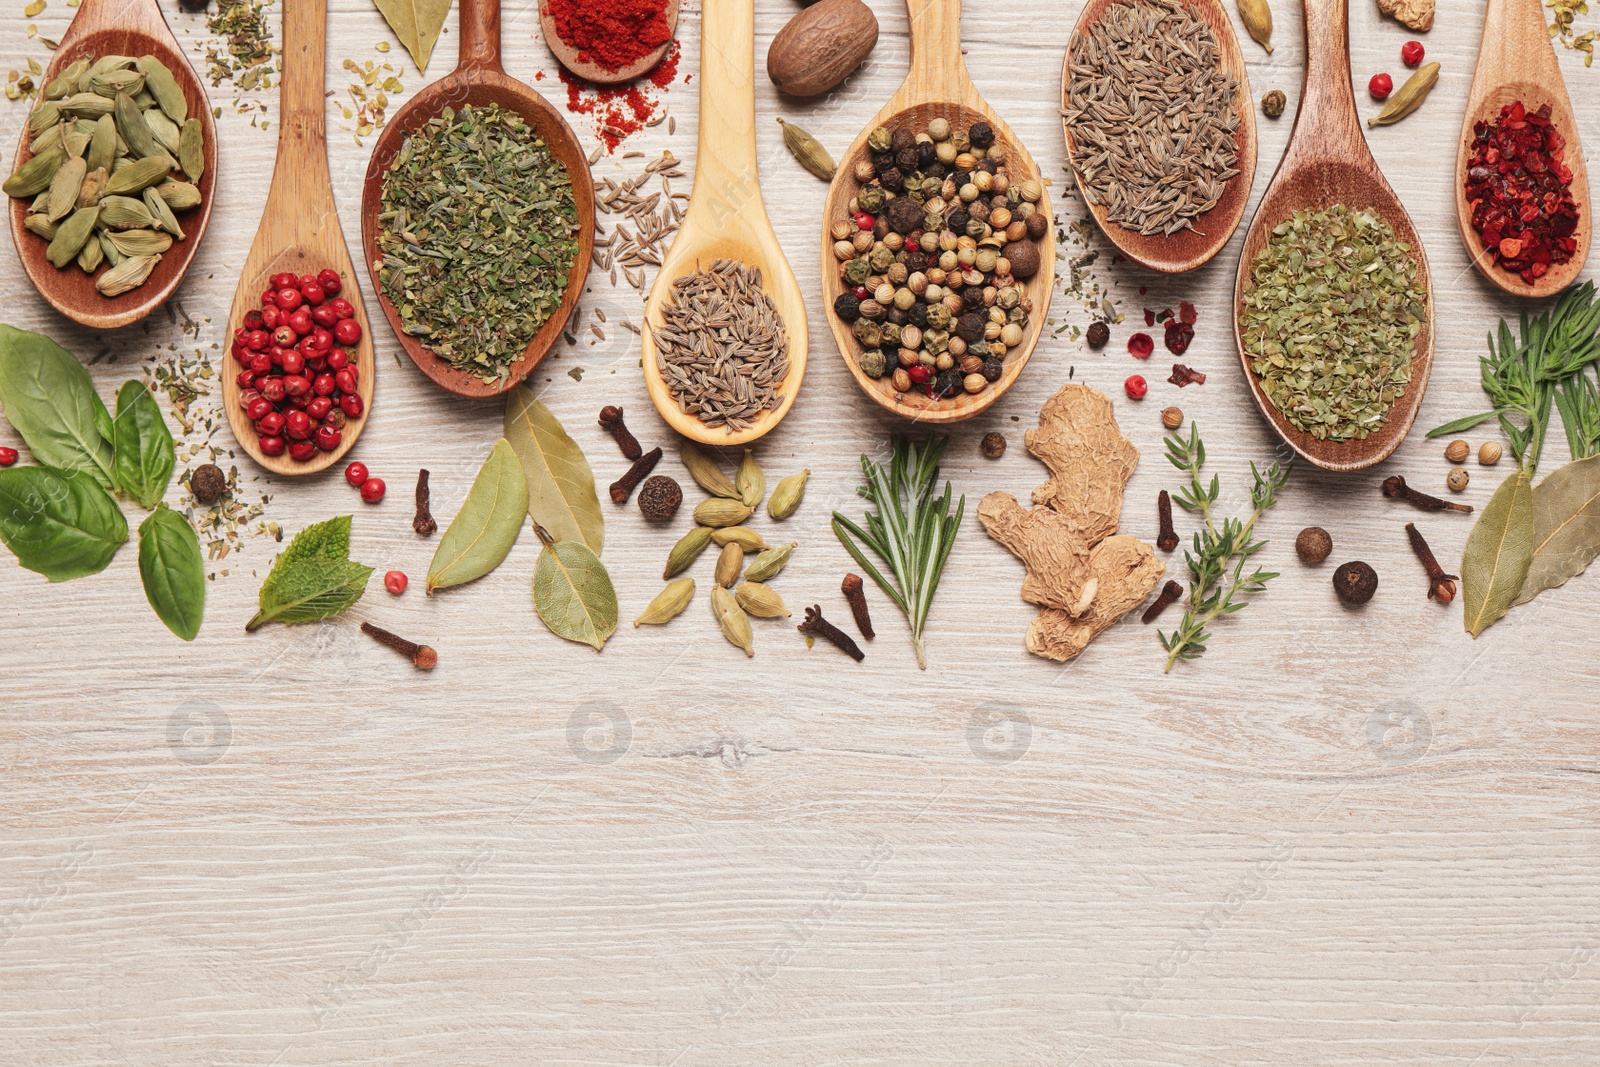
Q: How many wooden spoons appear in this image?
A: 9